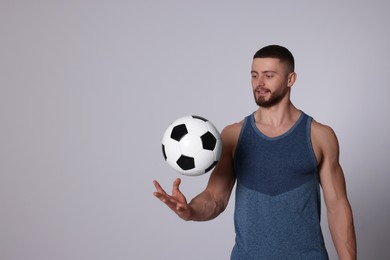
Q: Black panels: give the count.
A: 6